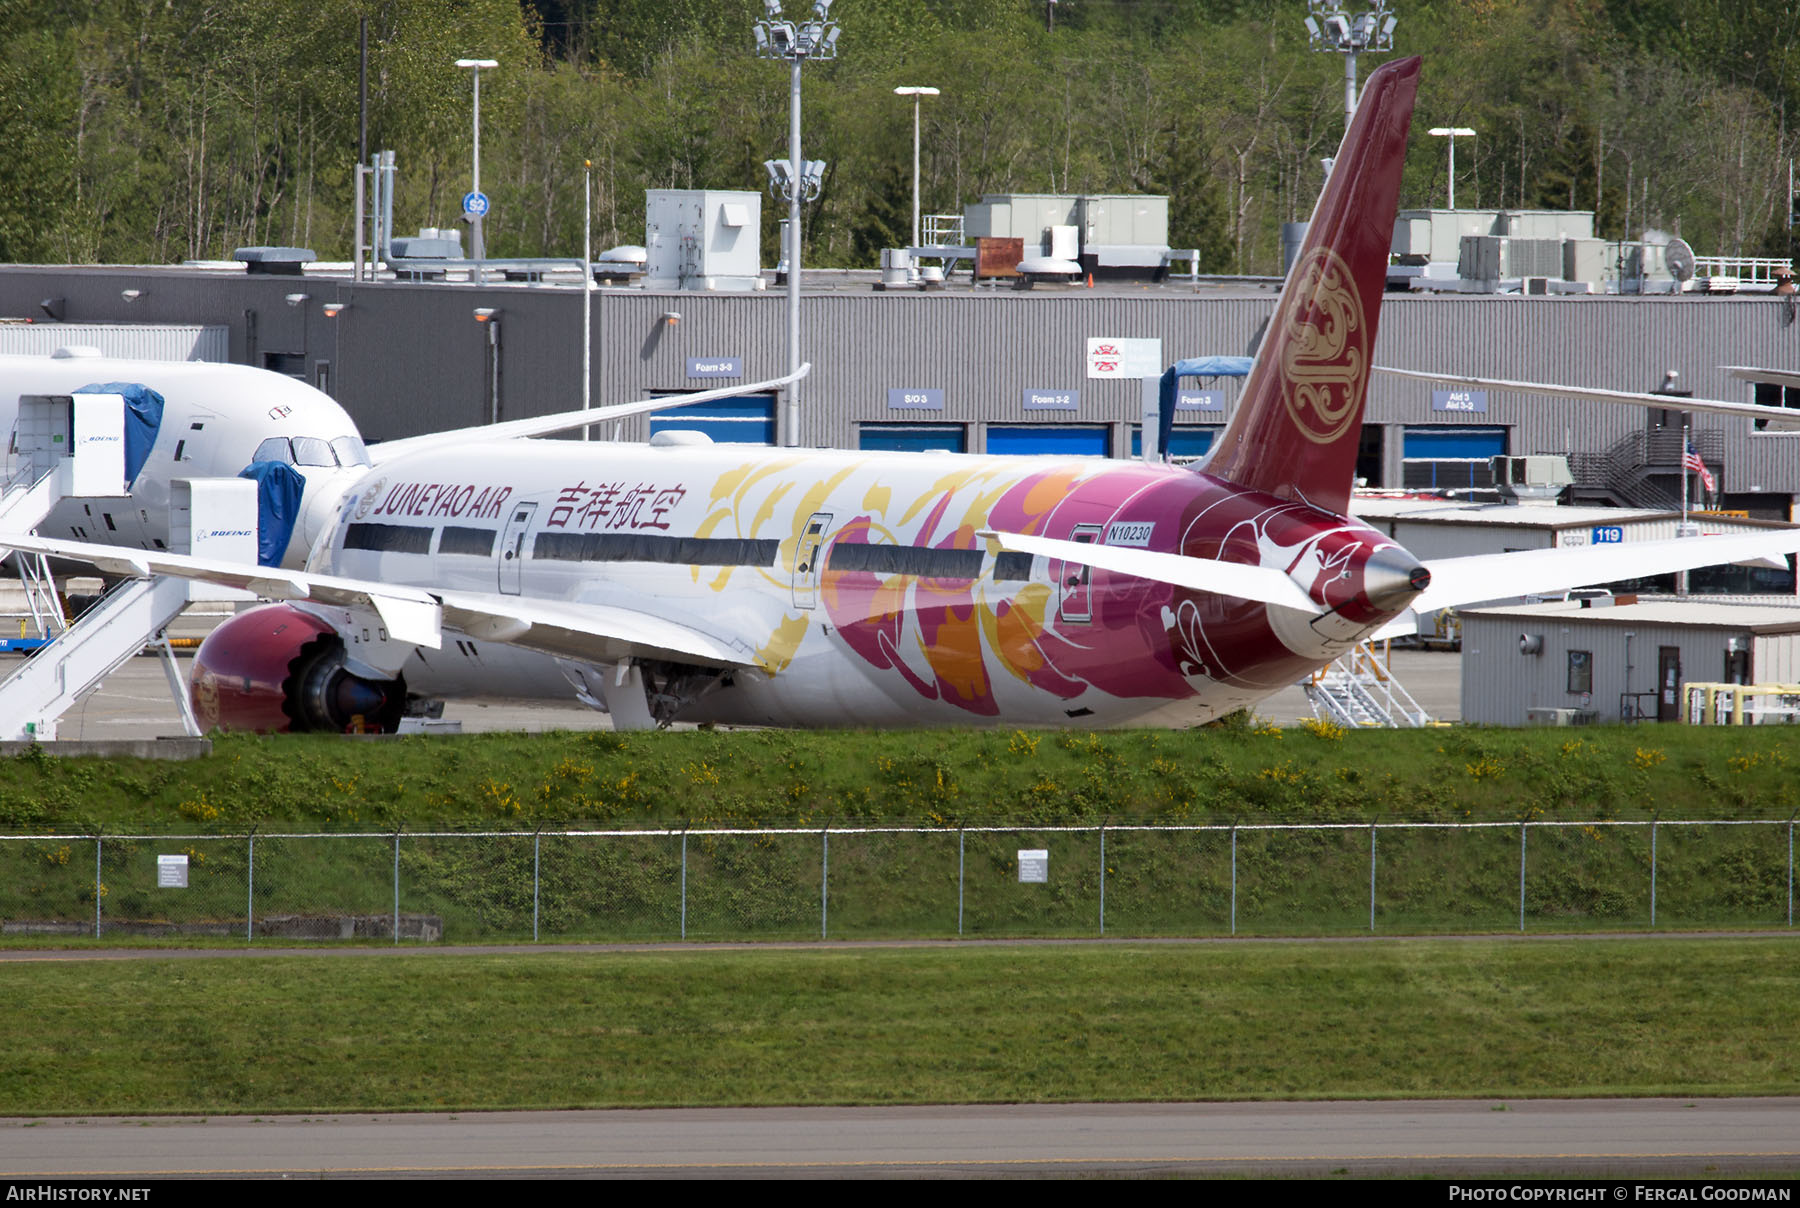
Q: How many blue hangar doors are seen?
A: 5